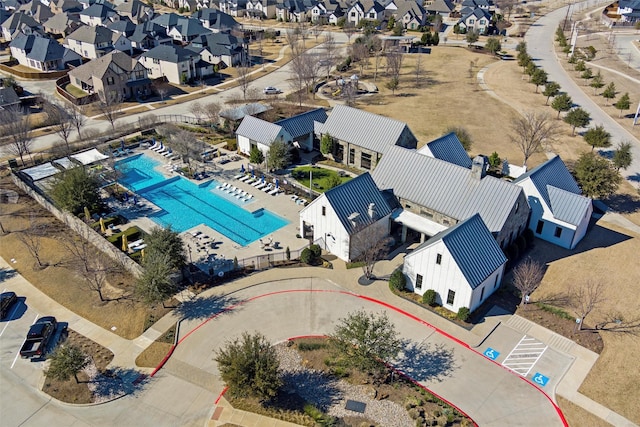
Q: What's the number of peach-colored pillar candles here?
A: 0